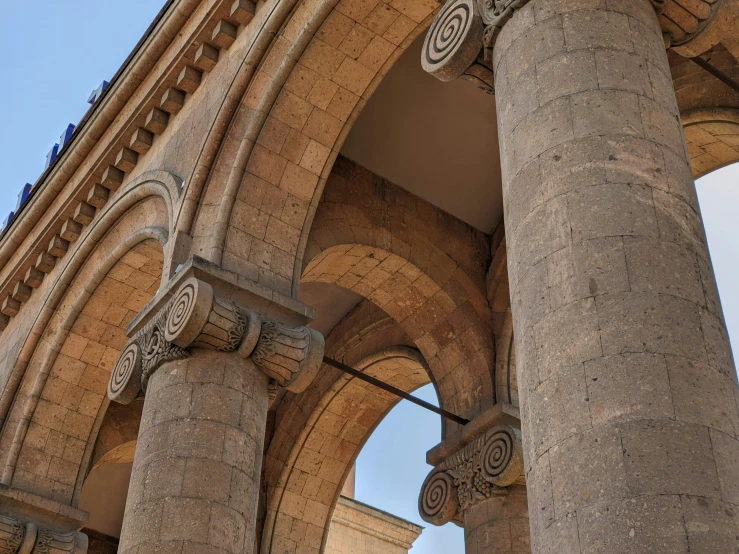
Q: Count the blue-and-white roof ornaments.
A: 5